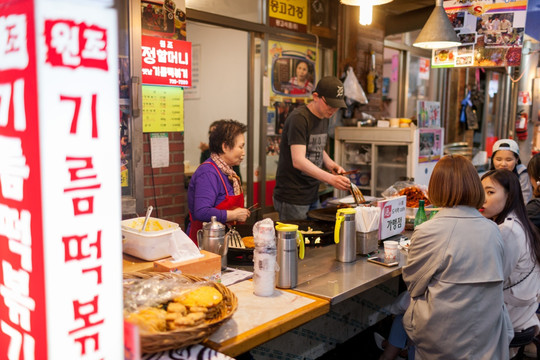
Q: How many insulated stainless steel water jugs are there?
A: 2